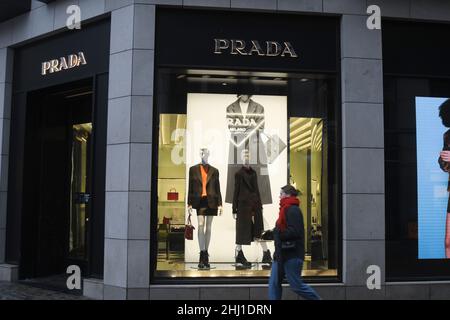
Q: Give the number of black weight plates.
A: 0